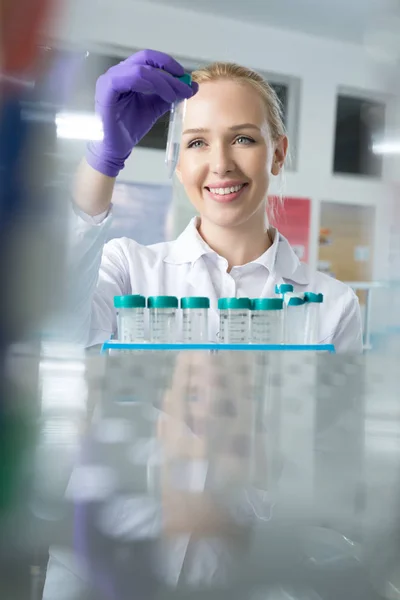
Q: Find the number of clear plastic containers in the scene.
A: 9